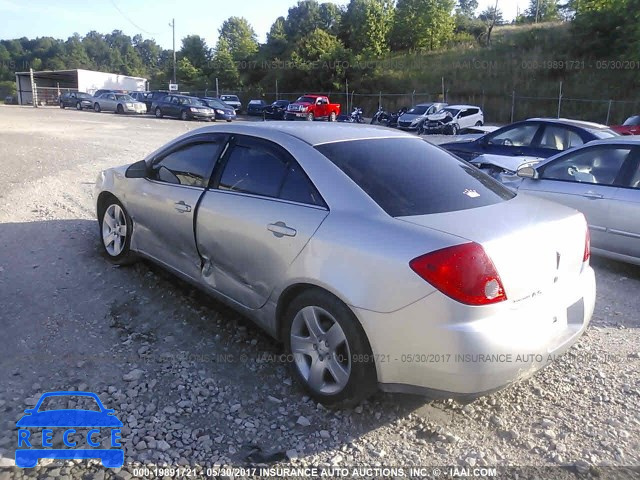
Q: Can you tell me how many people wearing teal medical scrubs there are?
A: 0